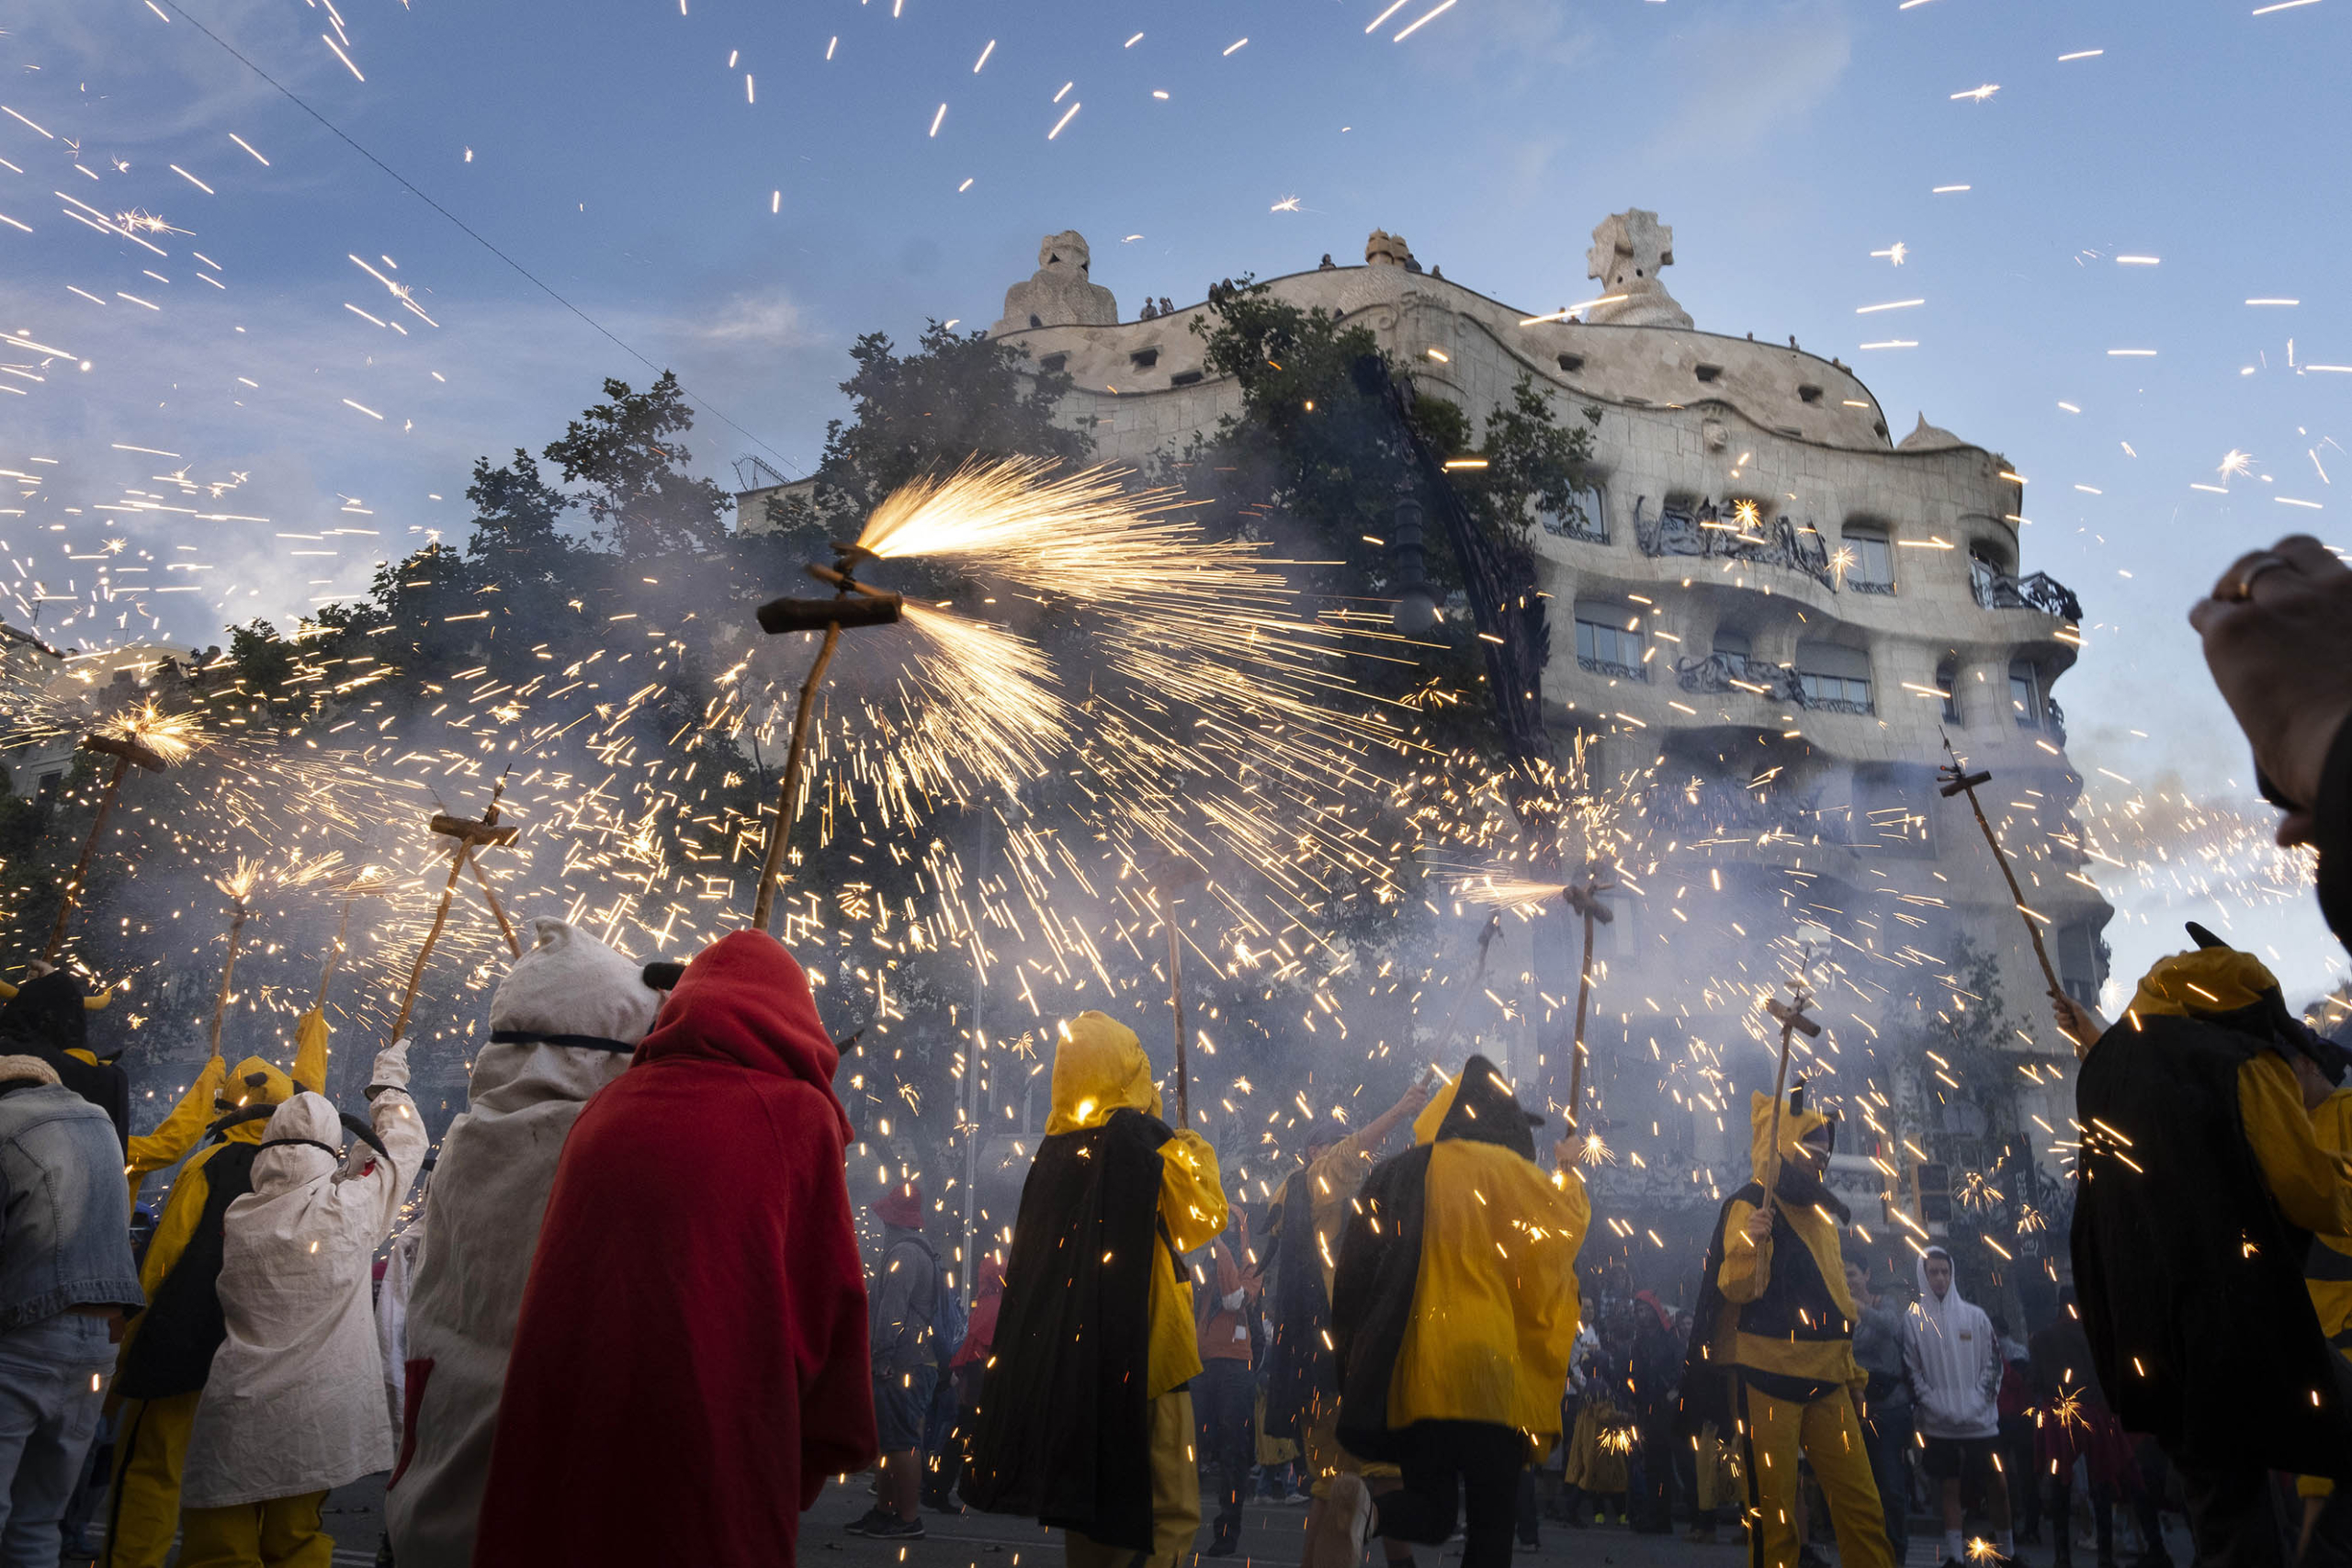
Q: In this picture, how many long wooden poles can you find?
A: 11